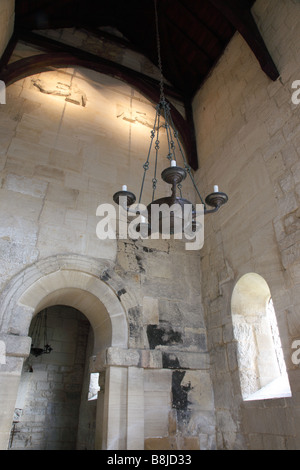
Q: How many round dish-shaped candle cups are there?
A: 5